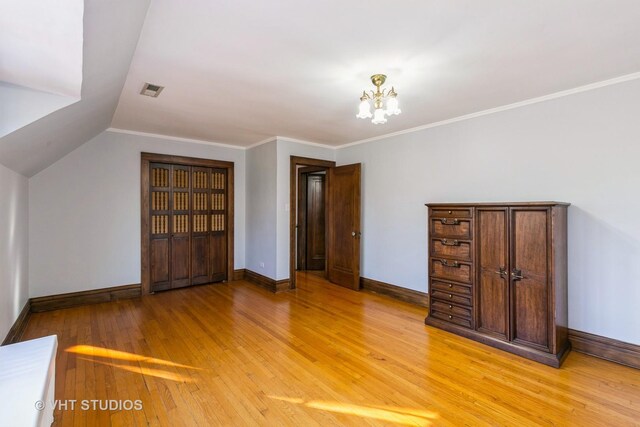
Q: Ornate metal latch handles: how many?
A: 2